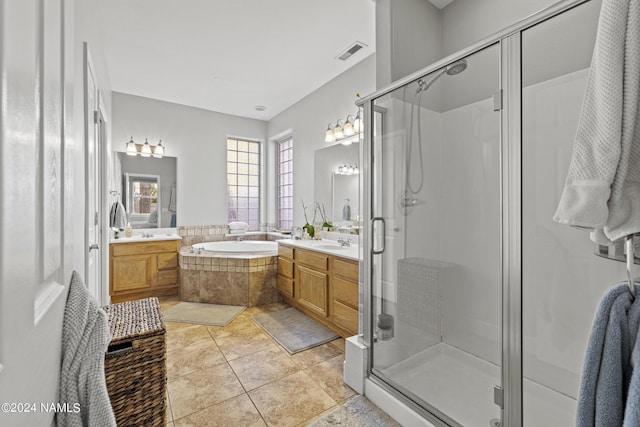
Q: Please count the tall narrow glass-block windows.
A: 2